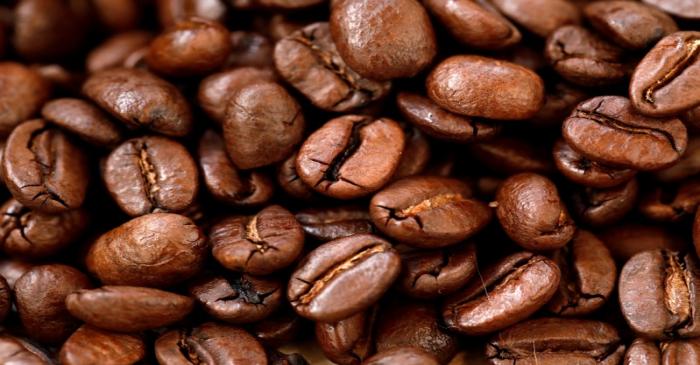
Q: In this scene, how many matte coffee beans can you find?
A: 0